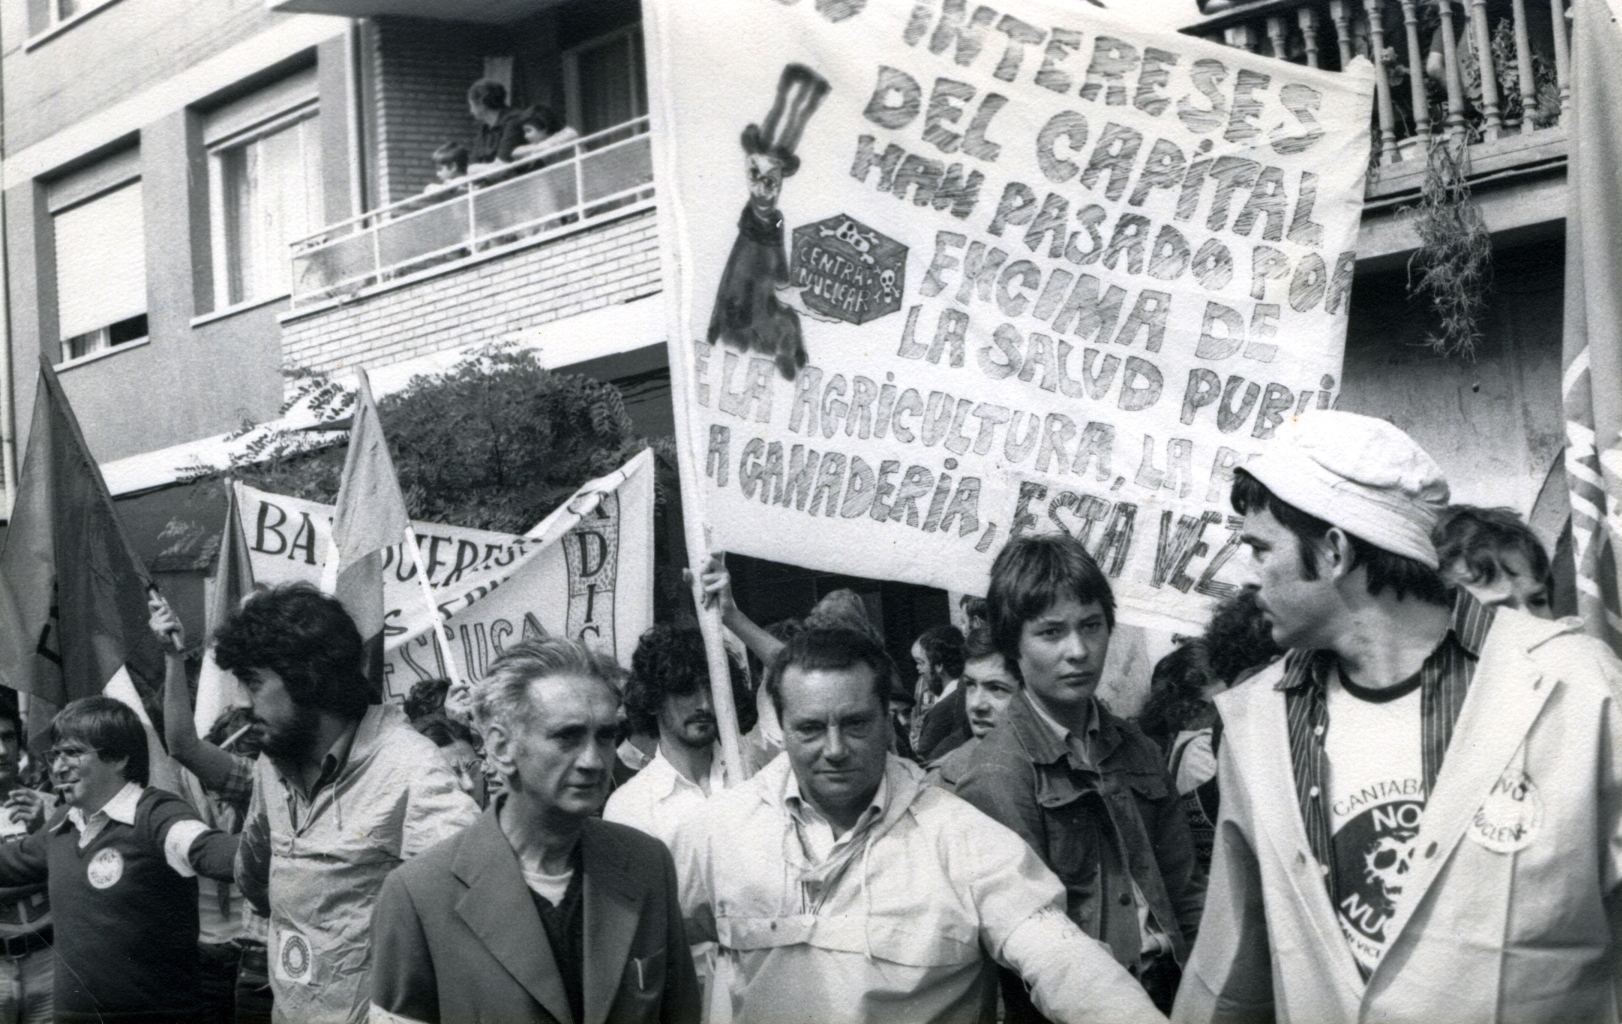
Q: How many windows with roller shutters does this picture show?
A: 2